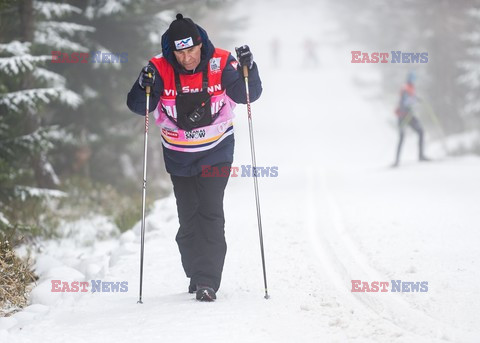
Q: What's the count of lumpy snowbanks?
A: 1